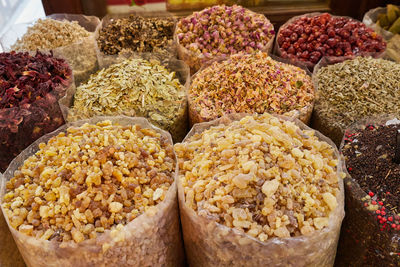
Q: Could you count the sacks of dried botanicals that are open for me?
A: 12